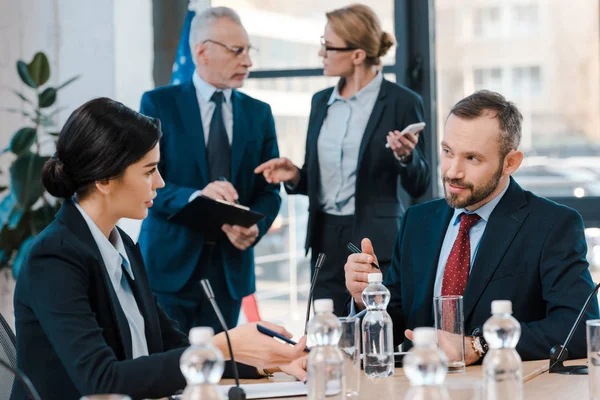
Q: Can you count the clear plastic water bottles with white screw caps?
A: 5